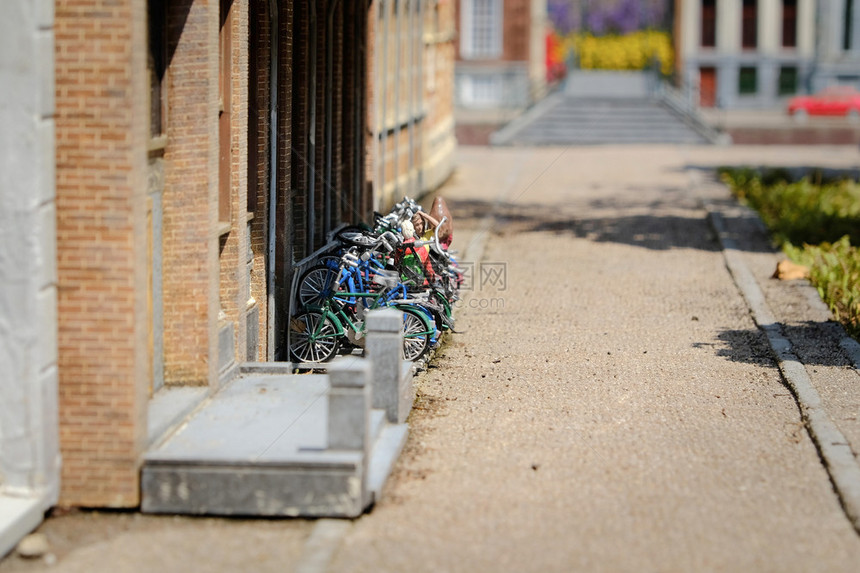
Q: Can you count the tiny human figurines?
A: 2